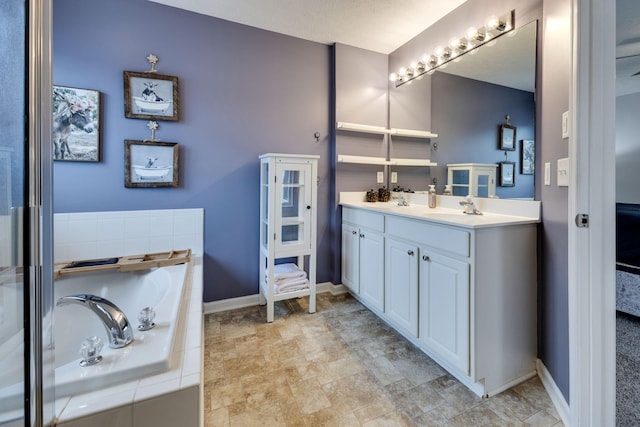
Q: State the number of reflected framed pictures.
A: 3